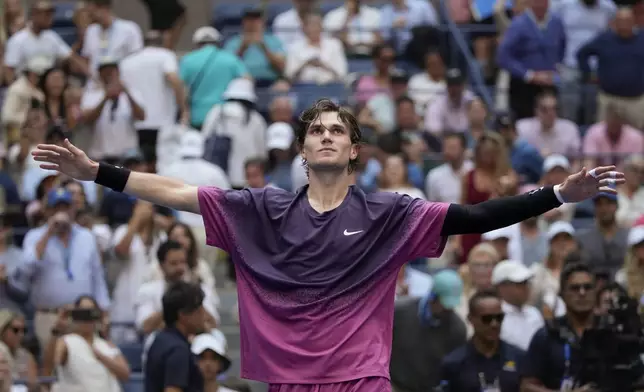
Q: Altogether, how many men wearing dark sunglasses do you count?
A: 2